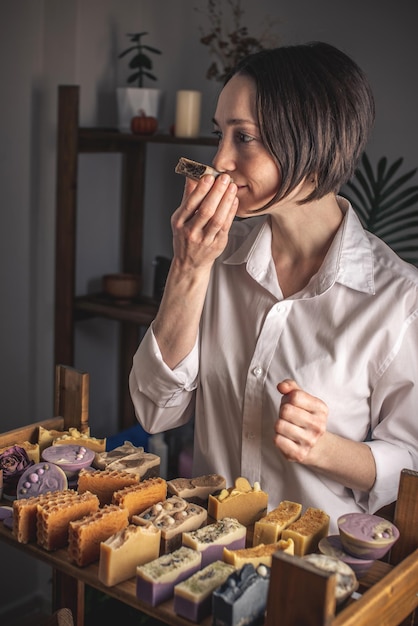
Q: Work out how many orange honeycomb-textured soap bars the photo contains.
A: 5